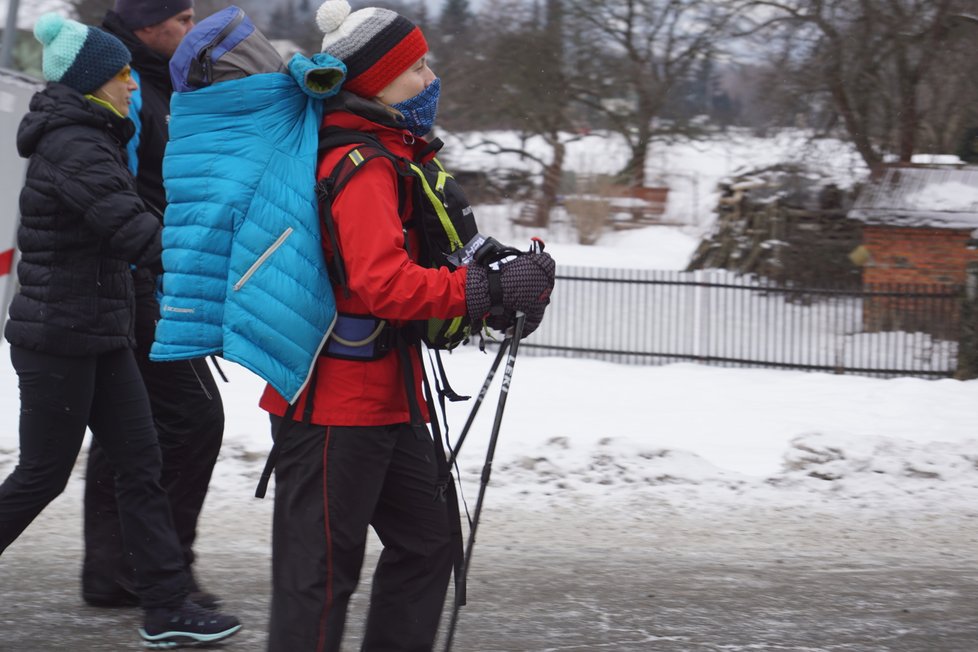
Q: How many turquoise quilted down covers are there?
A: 1